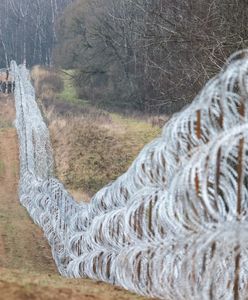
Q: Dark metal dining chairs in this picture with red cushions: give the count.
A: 0